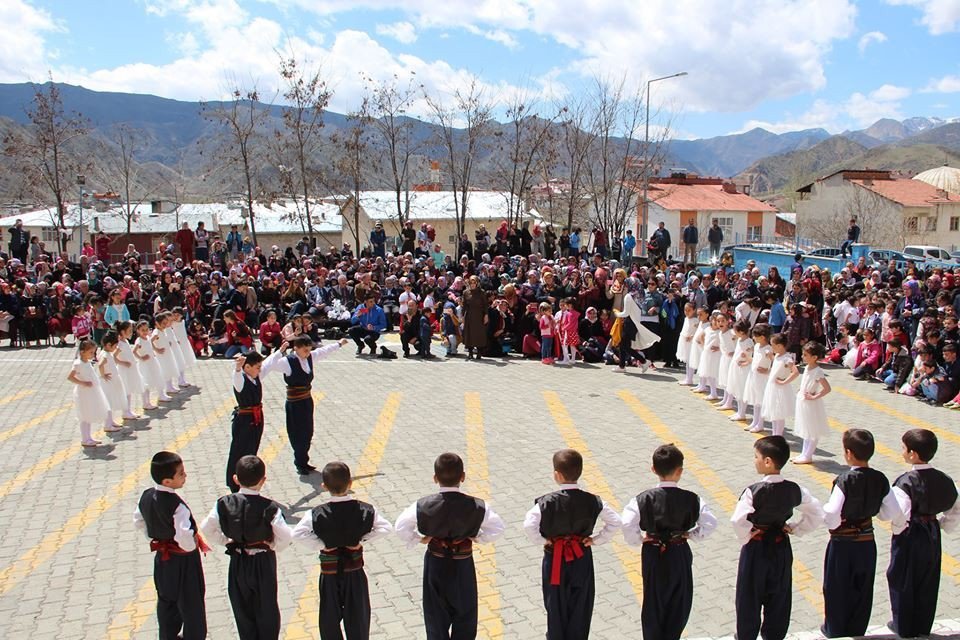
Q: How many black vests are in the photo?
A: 11